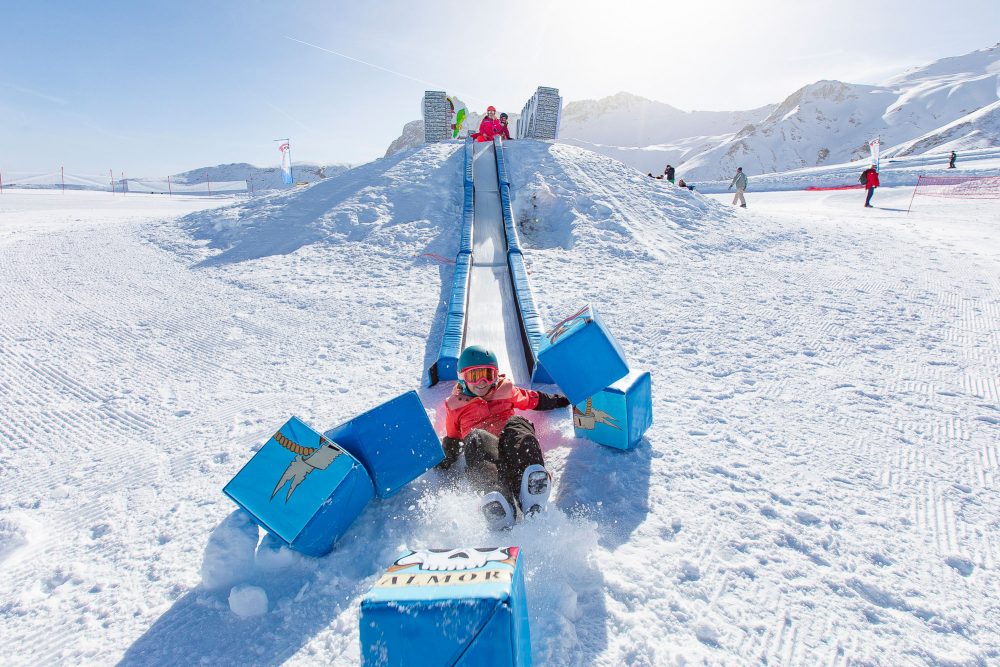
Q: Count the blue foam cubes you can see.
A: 5